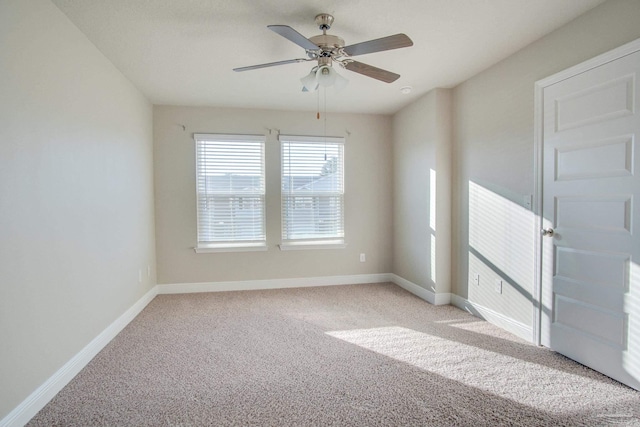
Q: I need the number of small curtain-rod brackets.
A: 4